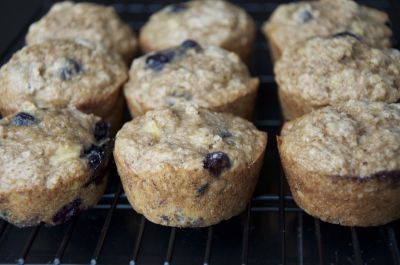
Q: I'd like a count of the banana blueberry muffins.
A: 9